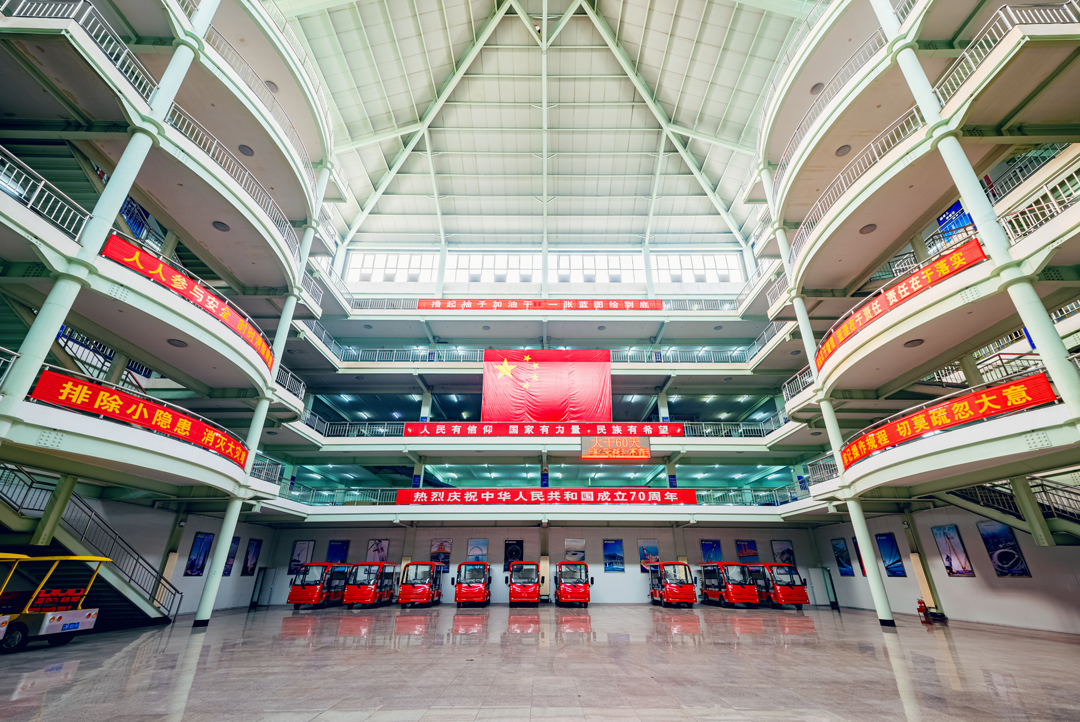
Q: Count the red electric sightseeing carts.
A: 9